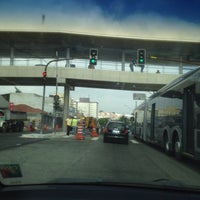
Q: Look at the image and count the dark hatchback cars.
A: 1